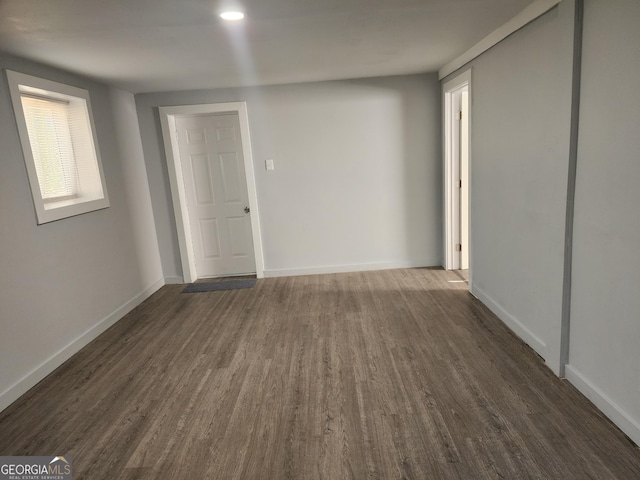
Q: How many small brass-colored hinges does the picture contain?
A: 3